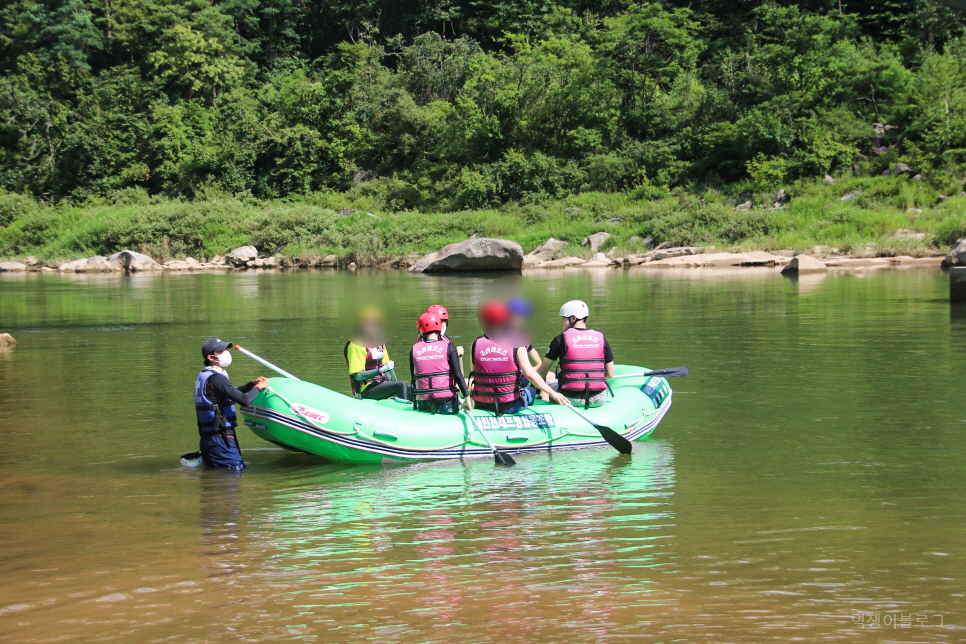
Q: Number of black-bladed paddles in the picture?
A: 3